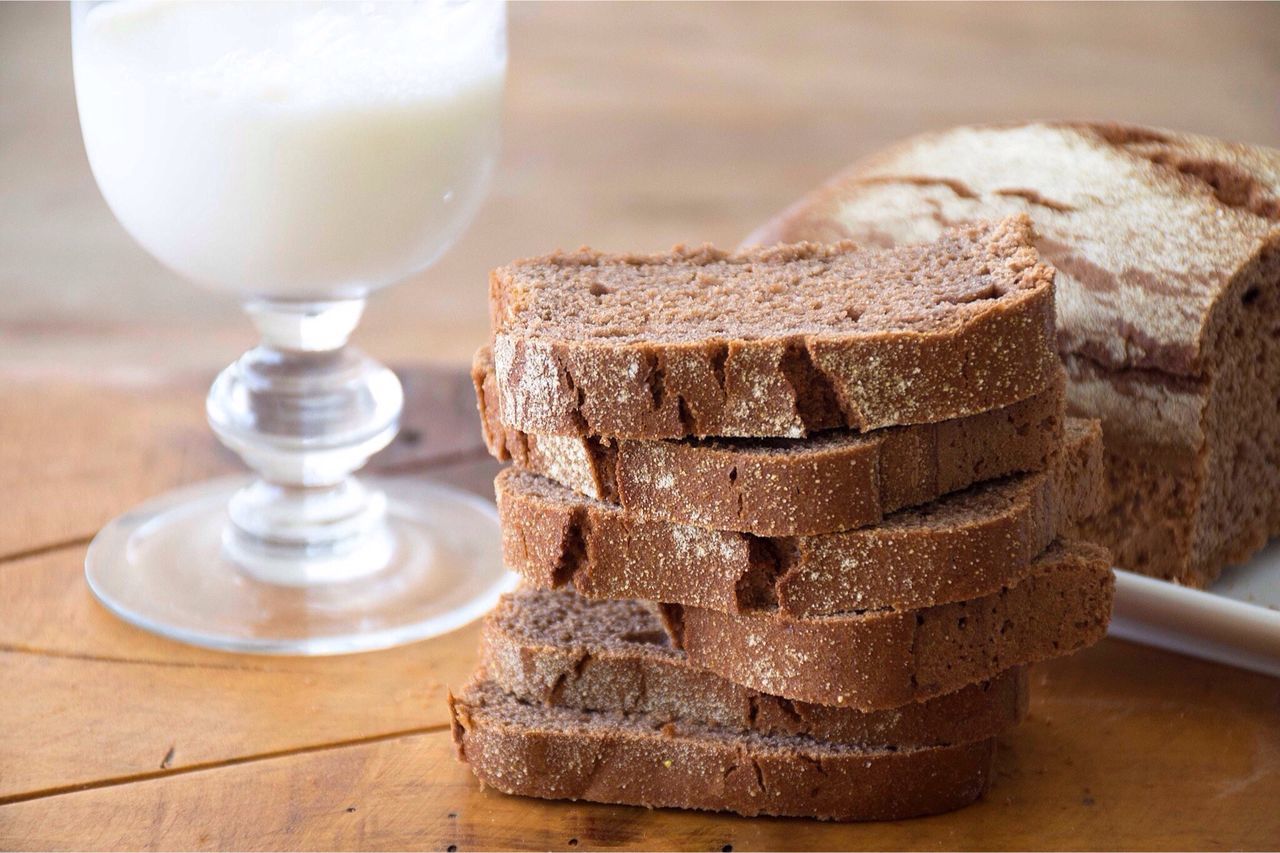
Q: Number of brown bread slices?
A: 6